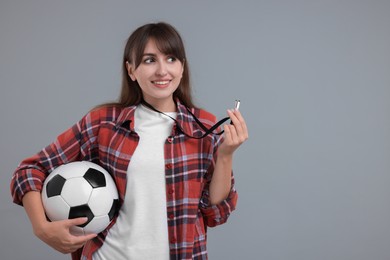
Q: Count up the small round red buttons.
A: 5